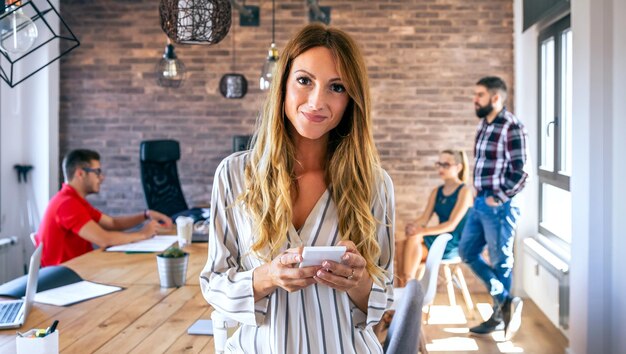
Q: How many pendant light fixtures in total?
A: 5